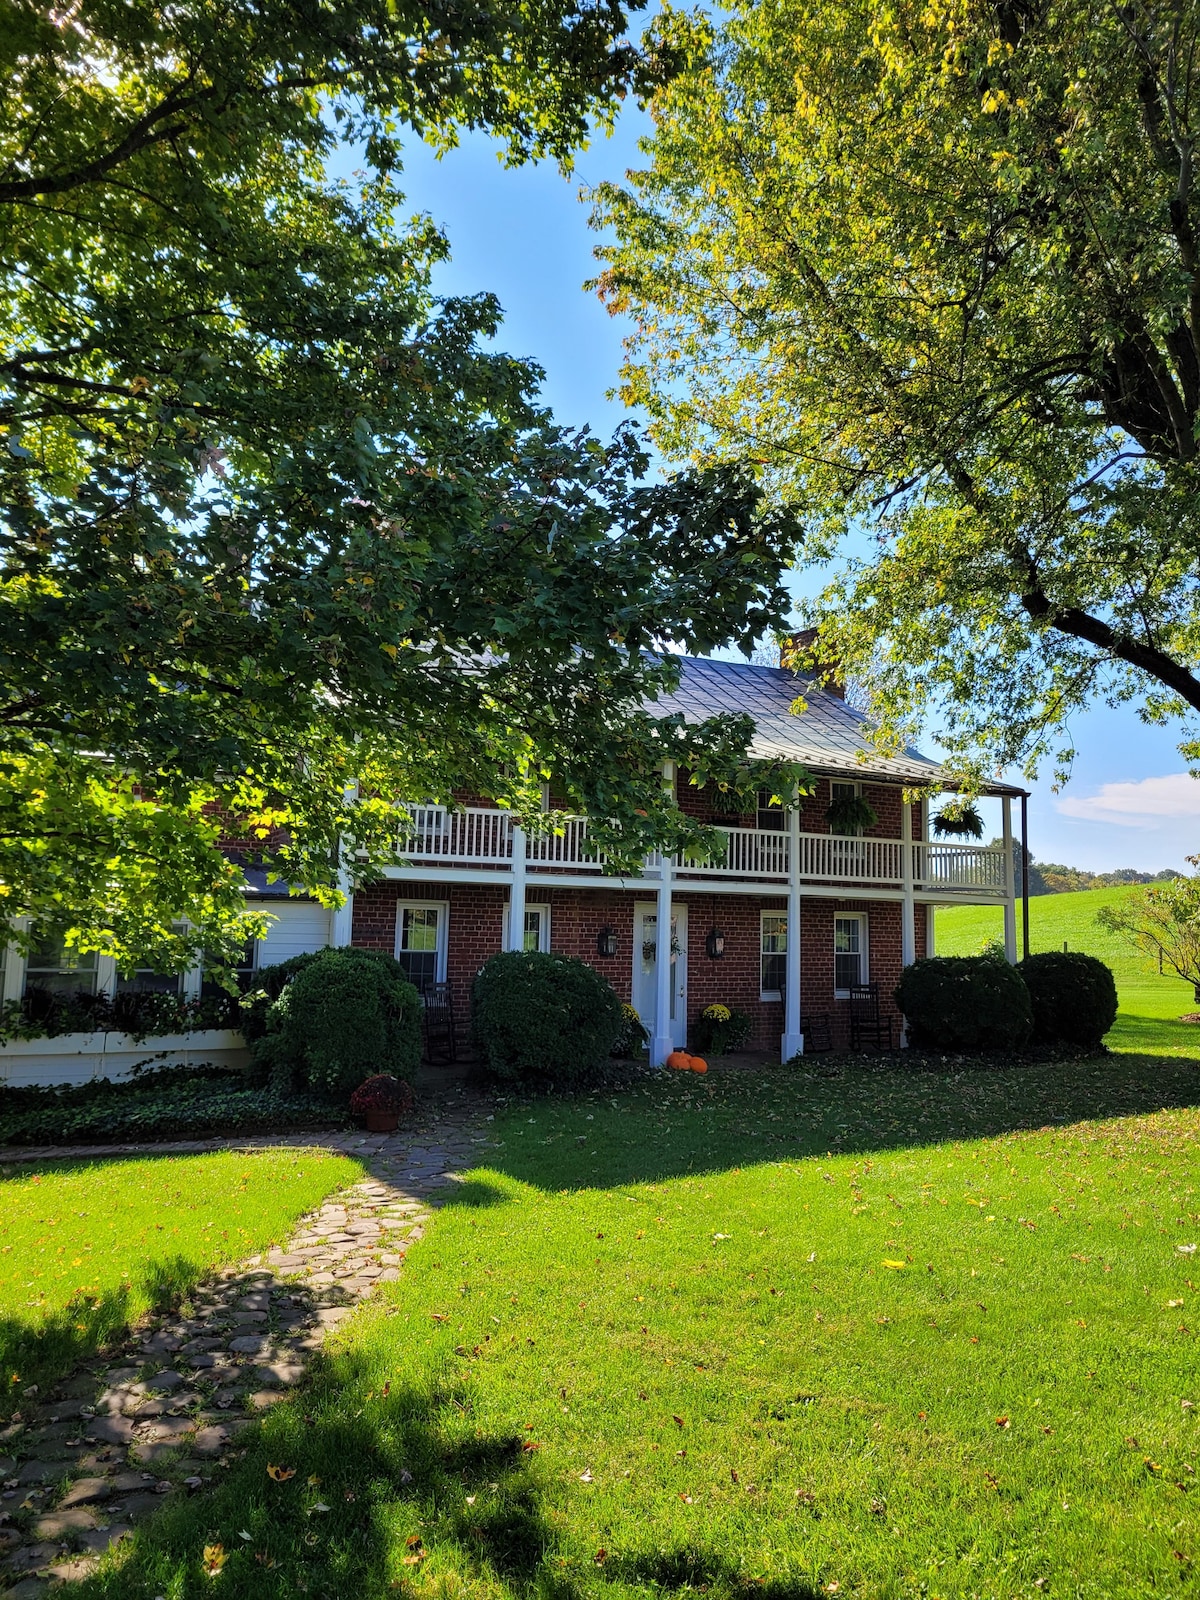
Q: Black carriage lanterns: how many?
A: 2